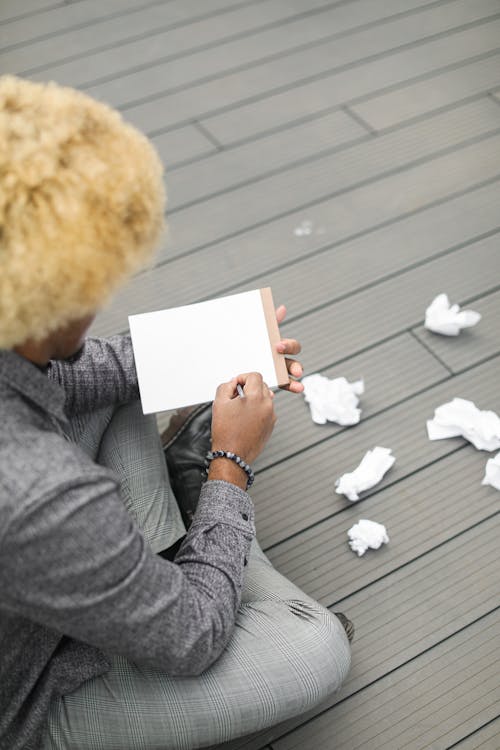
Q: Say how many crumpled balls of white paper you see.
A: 6